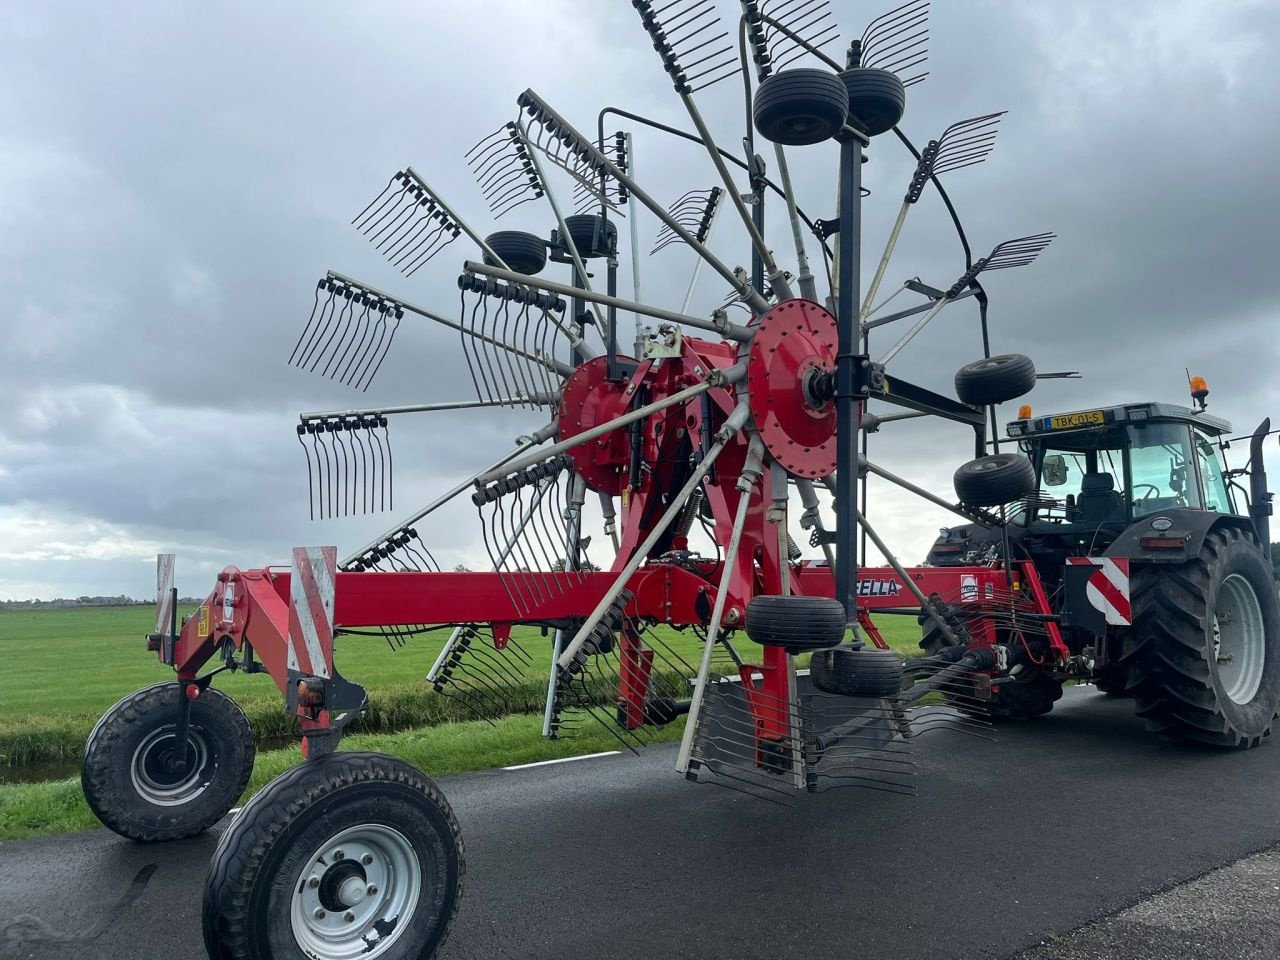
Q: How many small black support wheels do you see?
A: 8